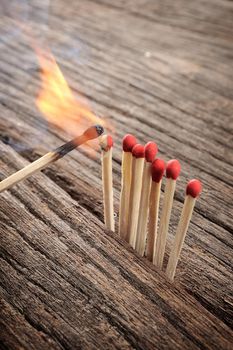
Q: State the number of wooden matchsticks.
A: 8